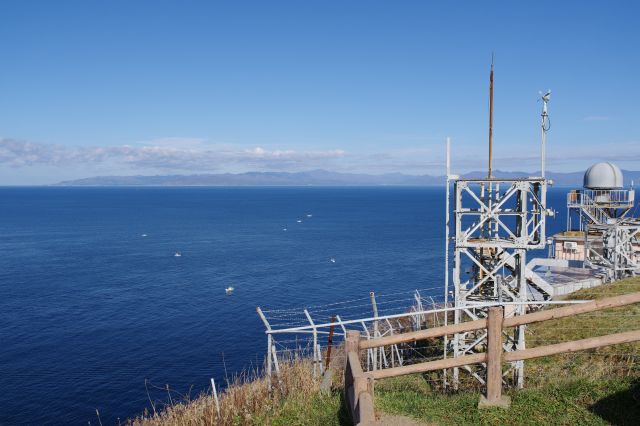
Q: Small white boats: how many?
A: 7